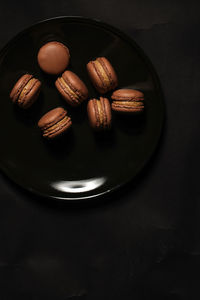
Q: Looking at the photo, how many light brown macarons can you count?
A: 7